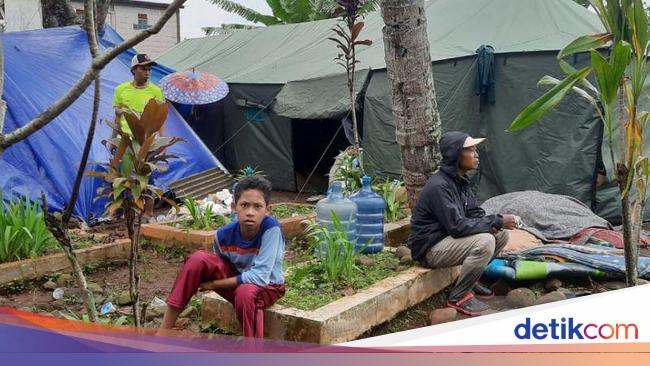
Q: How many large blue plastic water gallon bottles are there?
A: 2